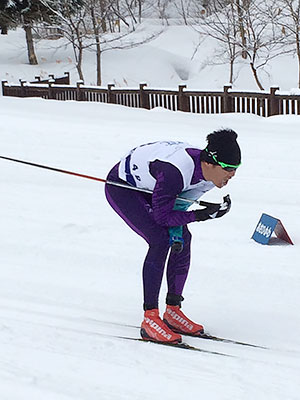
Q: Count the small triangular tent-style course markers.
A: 1